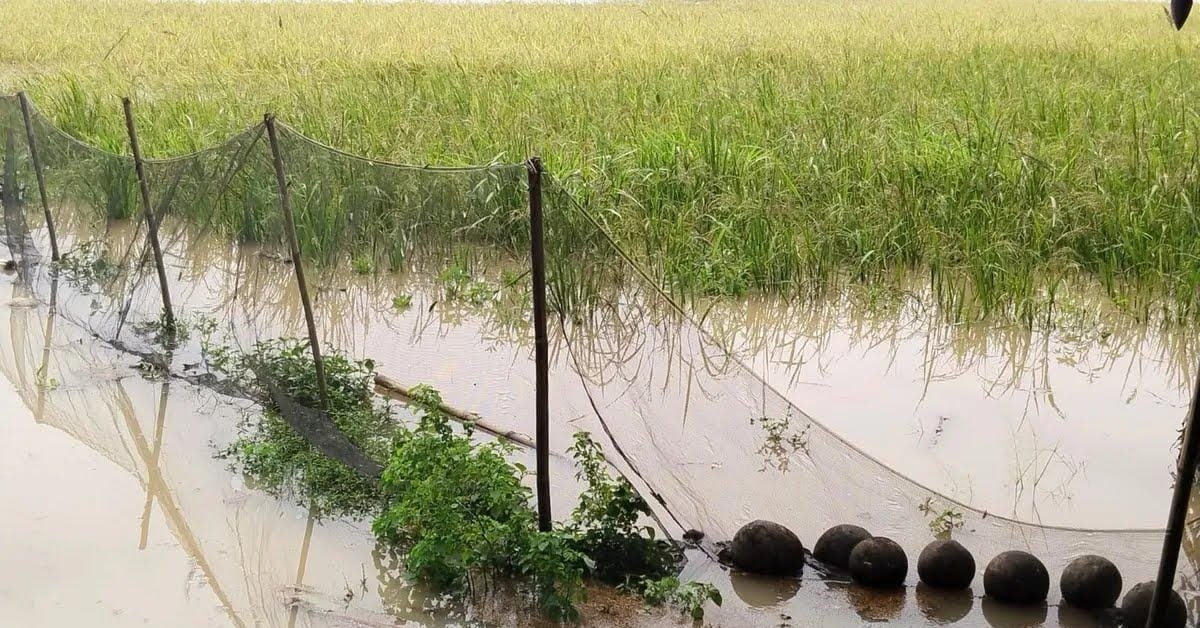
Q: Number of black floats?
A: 7